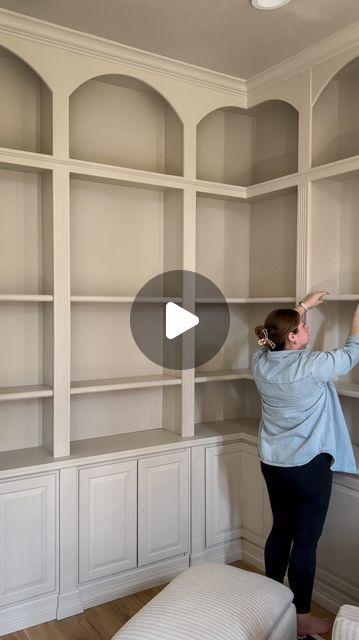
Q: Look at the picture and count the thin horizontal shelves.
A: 8